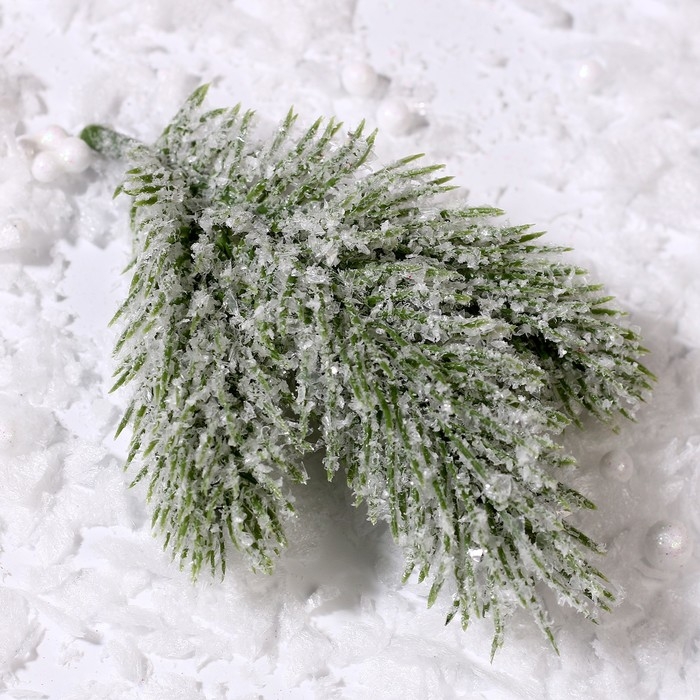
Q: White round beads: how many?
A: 8